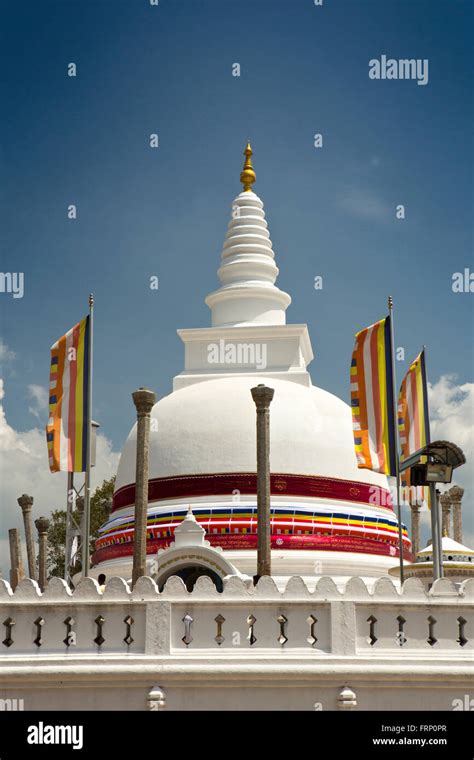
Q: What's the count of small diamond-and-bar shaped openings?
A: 14